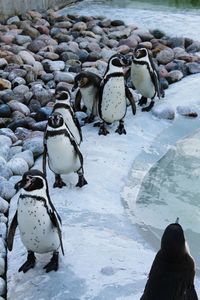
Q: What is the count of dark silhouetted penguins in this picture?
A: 1